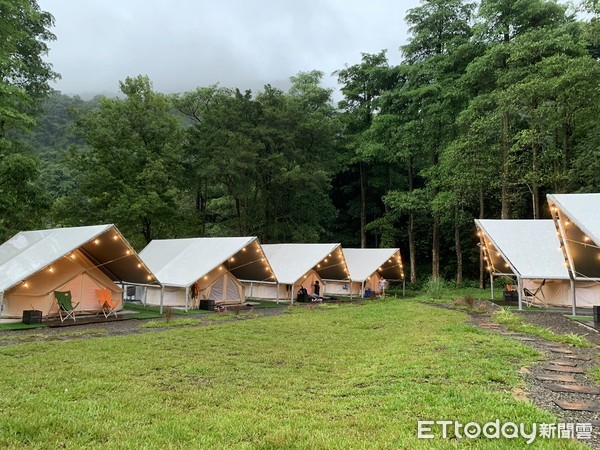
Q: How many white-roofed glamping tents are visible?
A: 6